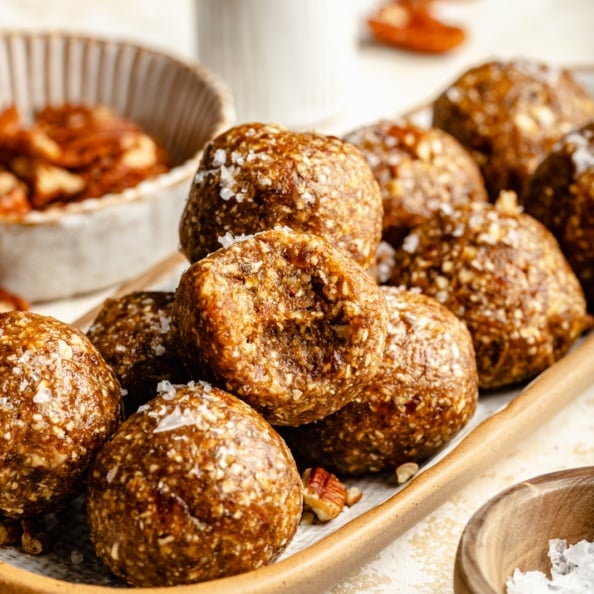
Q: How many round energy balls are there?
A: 10